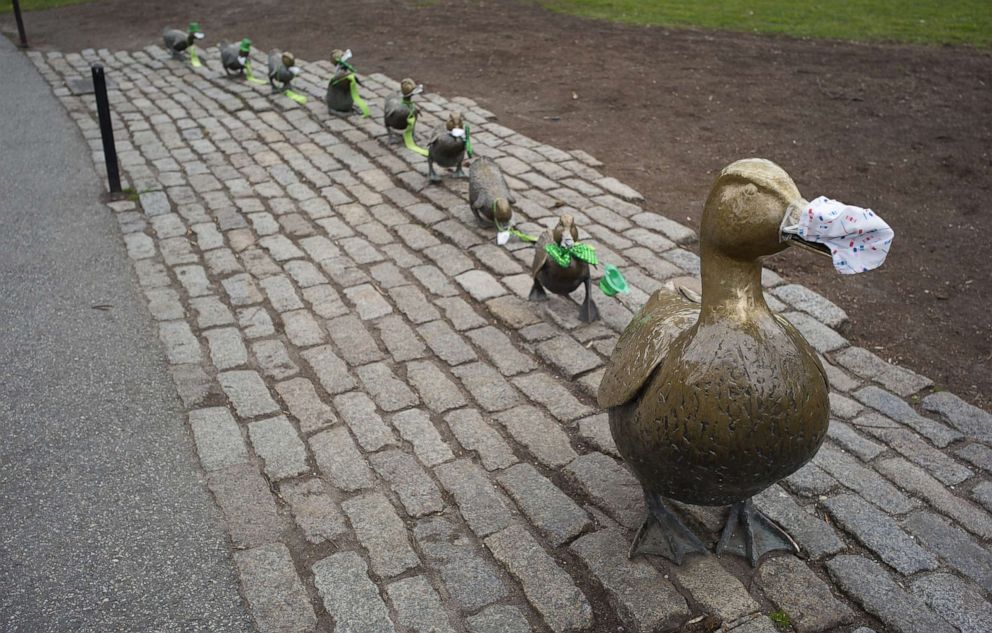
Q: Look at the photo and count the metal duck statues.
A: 9